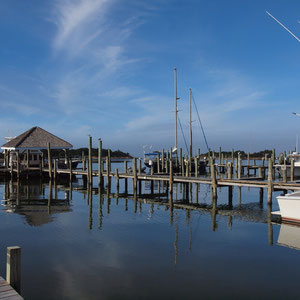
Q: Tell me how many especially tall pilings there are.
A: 2